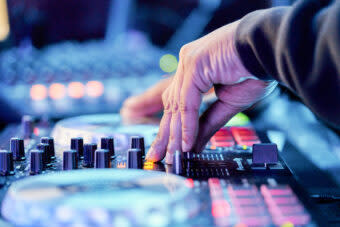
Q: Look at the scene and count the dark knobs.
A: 12